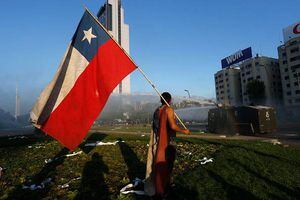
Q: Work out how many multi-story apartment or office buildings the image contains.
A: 4